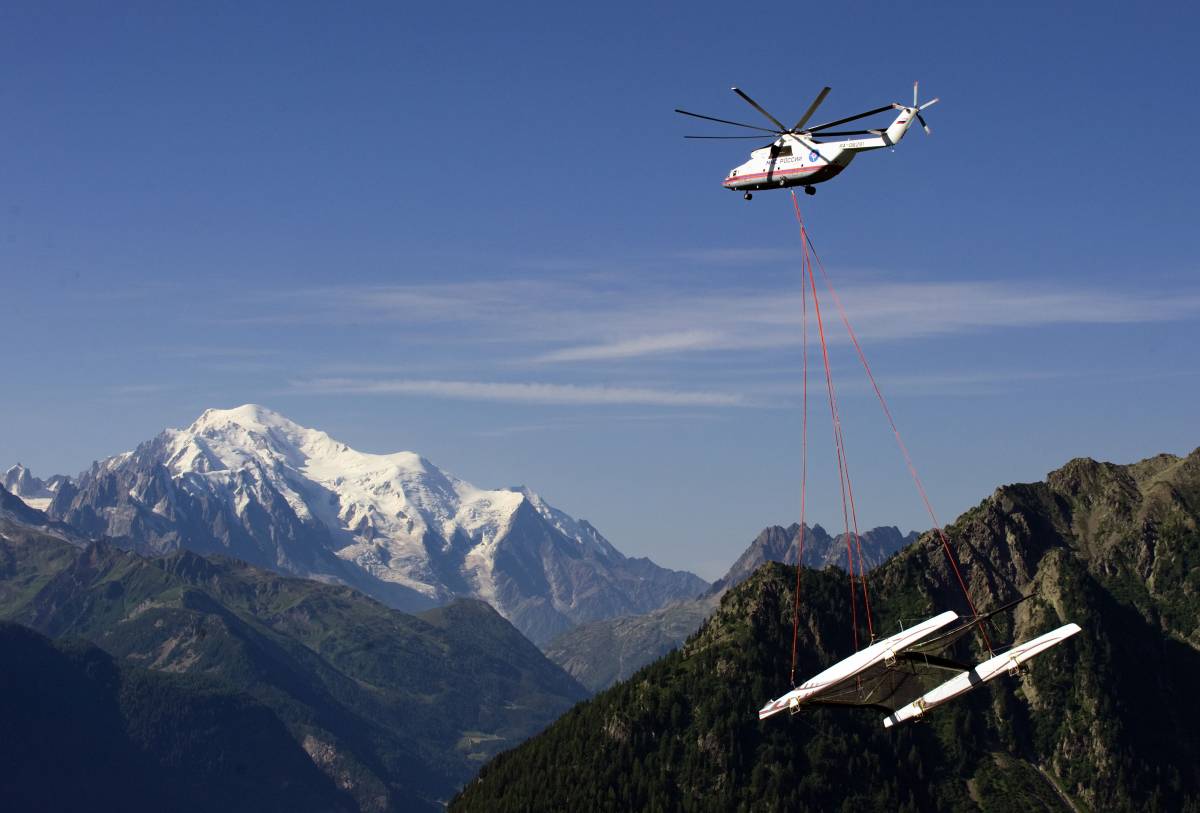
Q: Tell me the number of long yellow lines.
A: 0